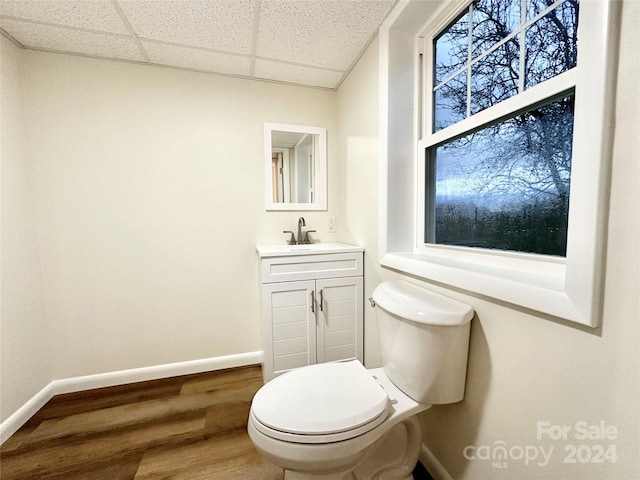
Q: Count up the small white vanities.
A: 1